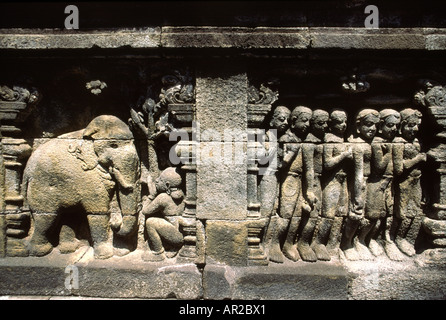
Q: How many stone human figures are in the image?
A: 8